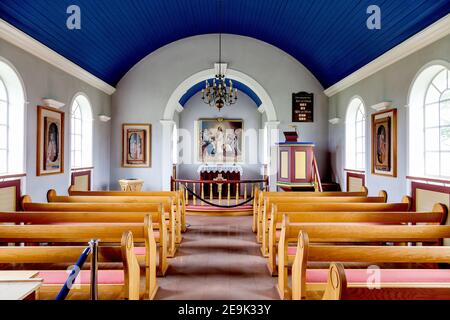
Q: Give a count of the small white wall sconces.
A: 4